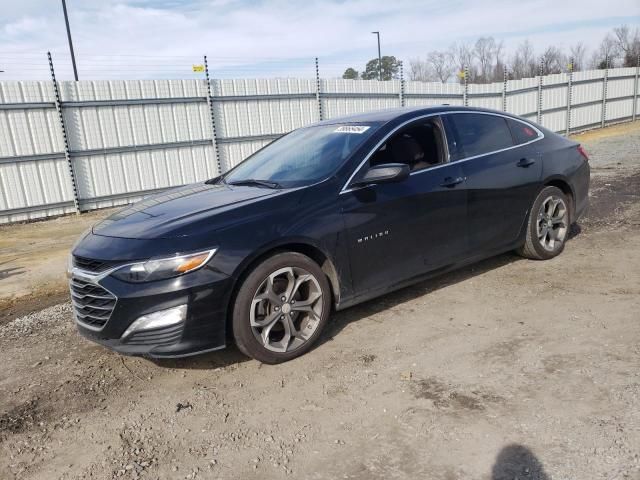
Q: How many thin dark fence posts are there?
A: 10